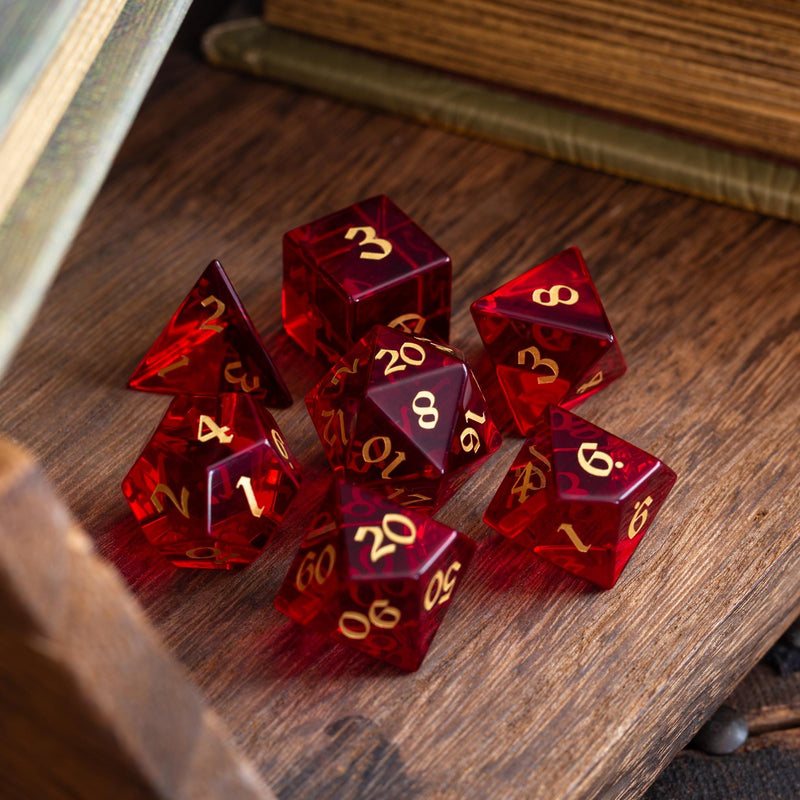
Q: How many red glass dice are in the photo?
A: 7